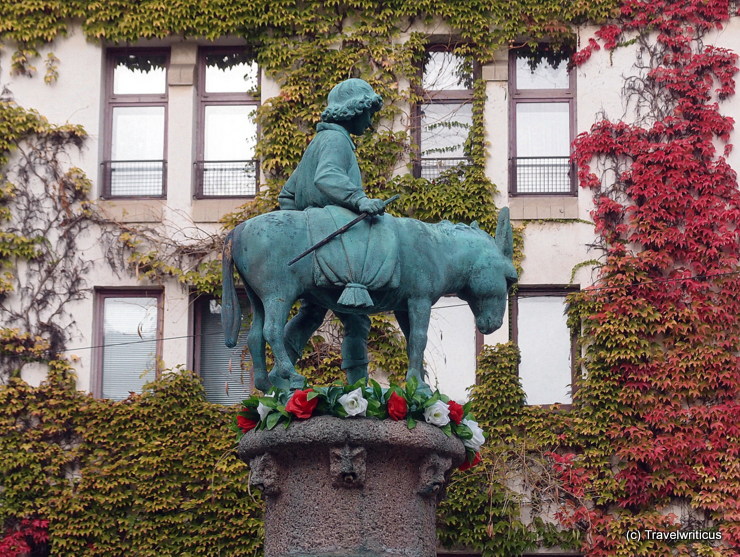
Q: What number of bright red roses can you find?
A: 5